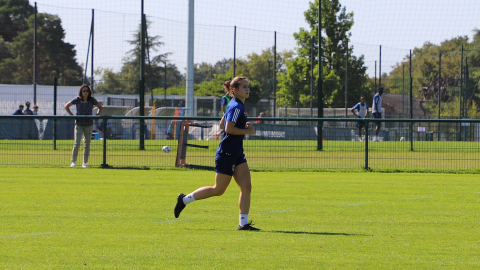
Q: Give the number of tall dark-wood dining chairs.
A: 0